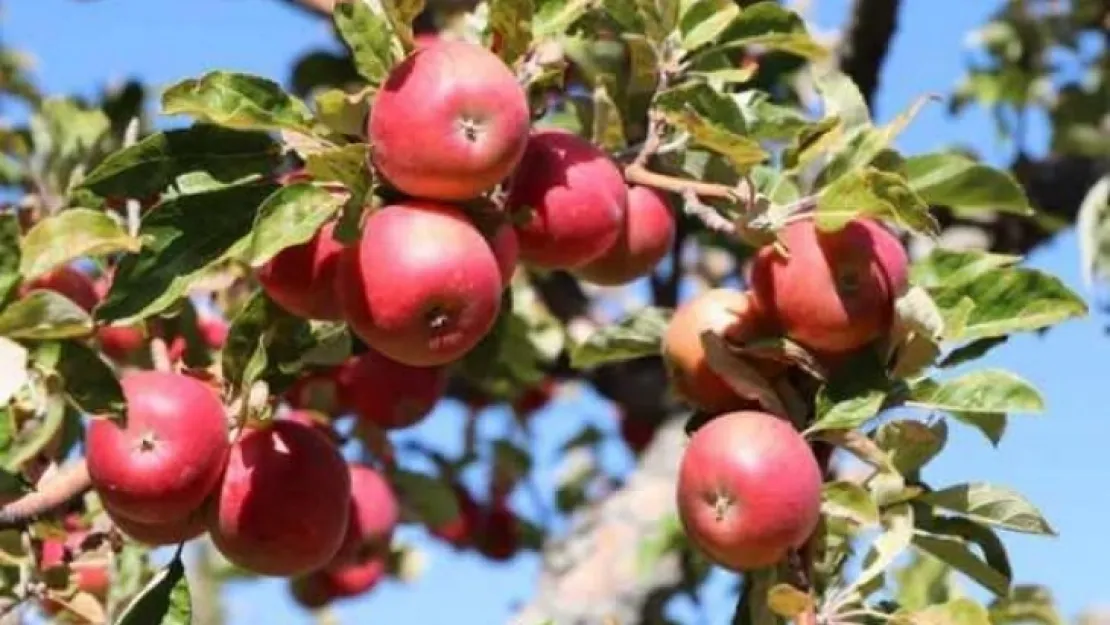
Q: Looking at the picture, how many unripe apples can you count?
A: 0